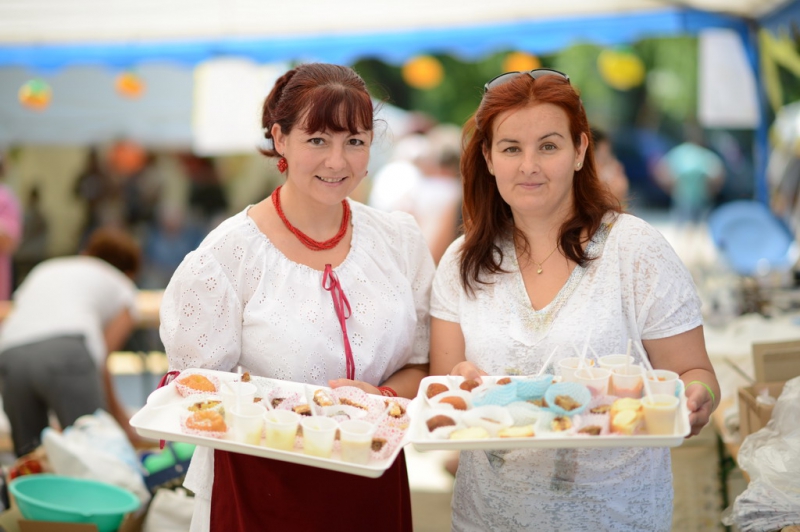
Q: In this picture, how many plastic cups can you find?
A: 11